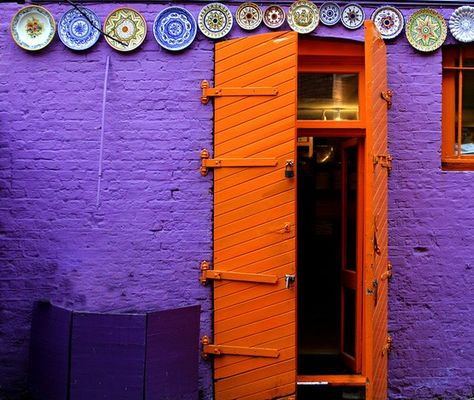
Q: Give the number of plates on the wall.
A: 13